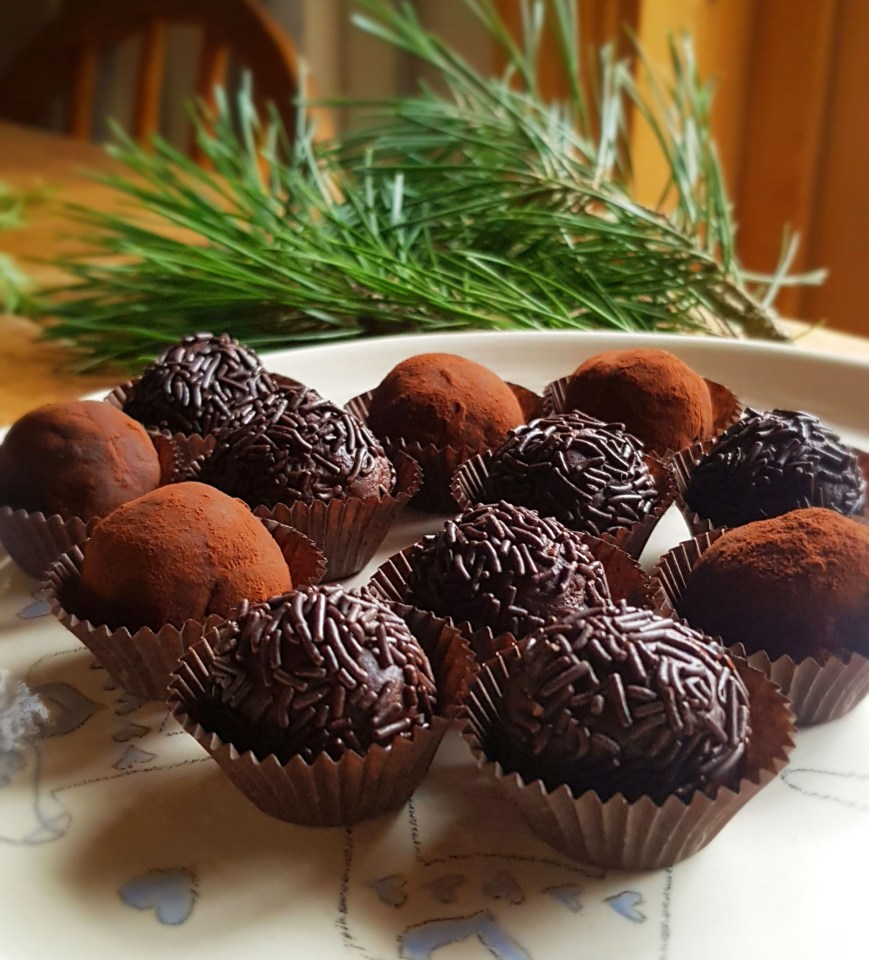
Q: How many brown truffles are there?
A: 5